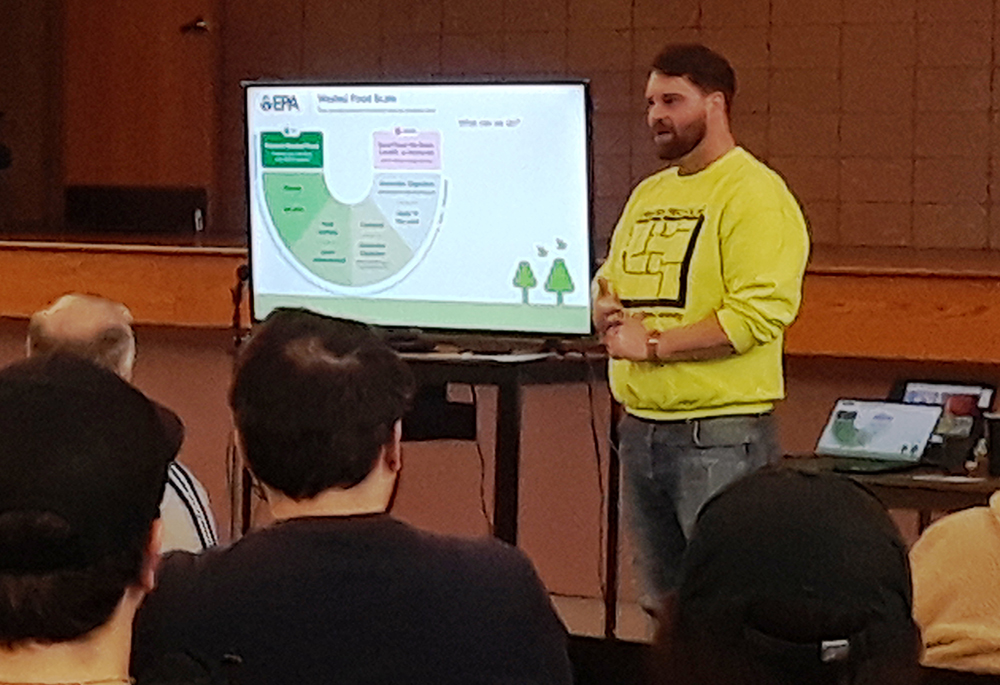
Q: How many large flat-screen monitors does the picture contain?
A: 1